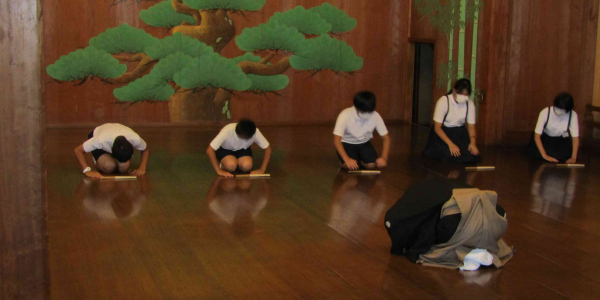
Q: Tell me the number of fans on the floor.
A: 5